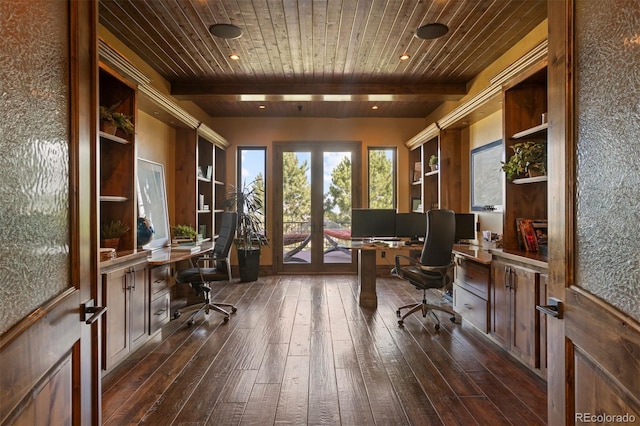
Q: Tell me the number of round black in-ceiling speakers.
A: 2